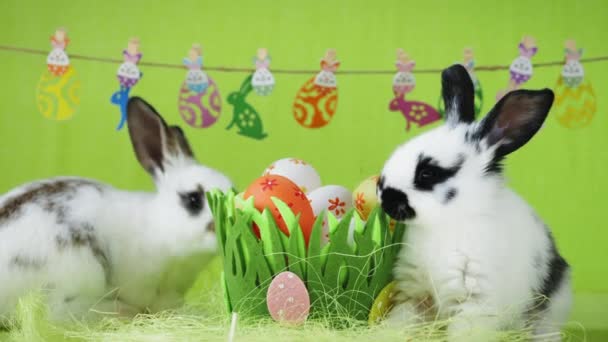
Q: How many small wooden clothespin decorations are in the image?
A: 9